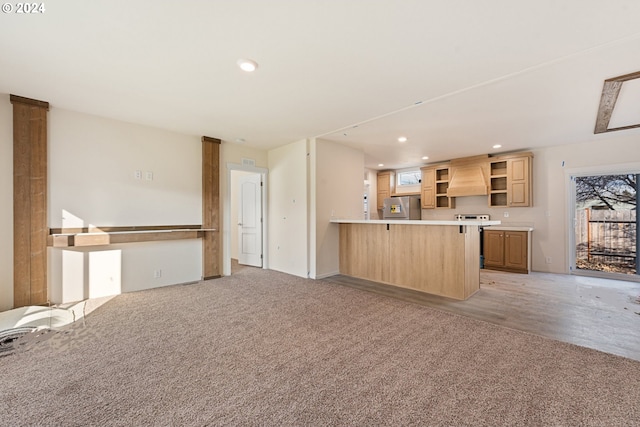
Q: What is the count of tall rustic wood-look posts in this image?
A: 2